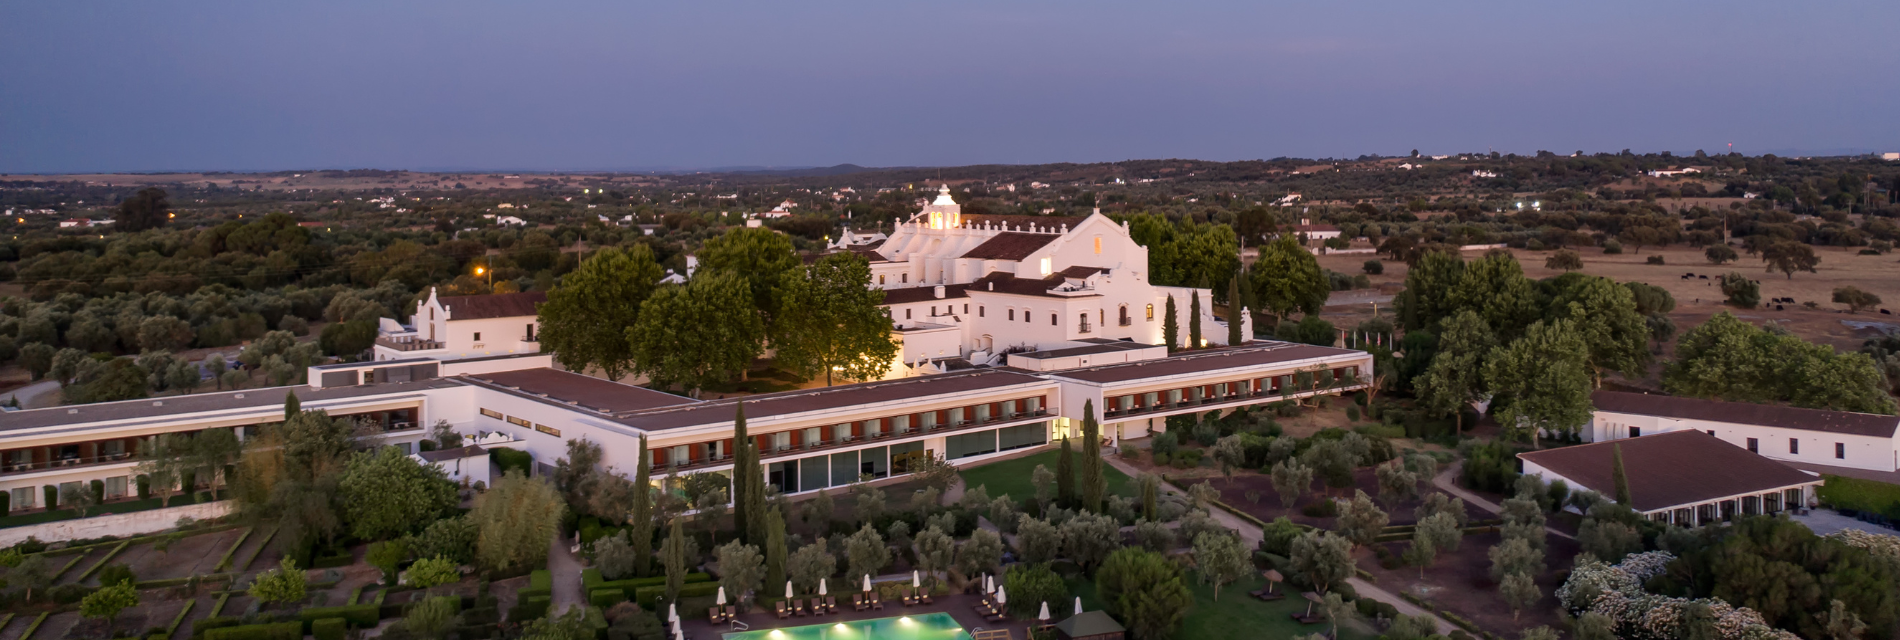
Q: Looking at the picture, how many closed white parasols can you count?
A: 12